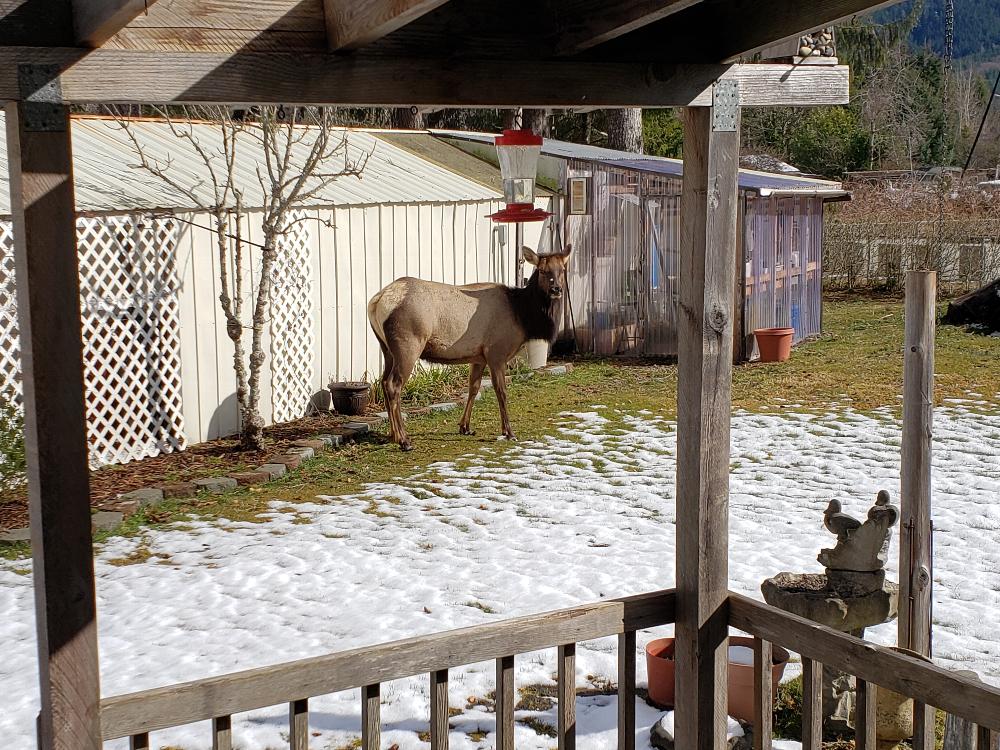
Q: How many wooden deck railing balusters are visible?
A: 13